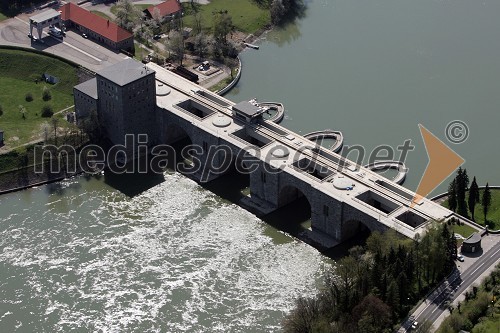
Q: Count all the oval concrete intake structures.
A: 3